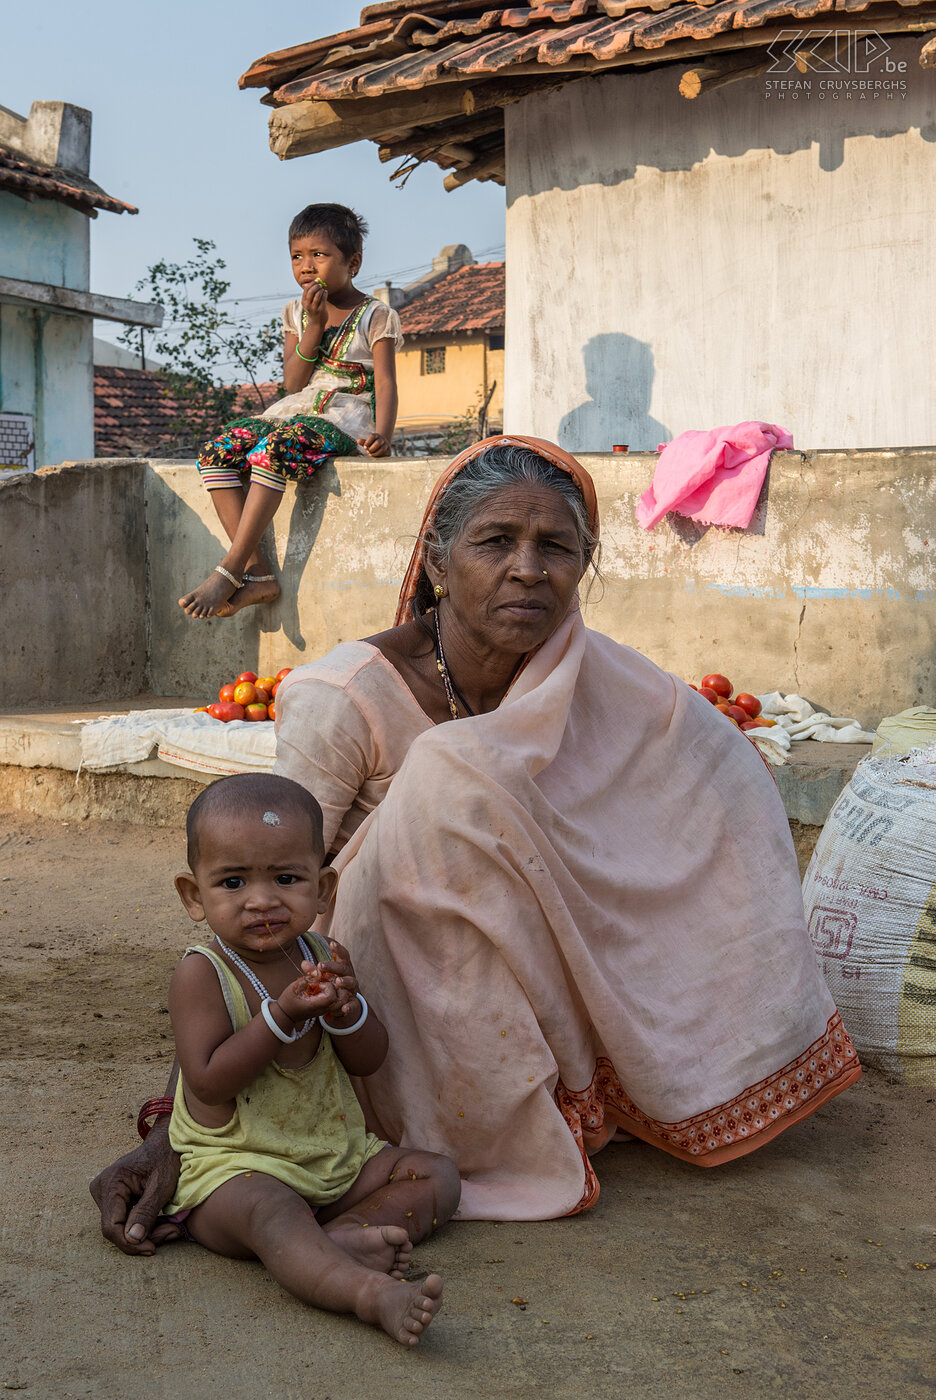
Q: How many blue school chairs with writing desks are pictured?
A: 0